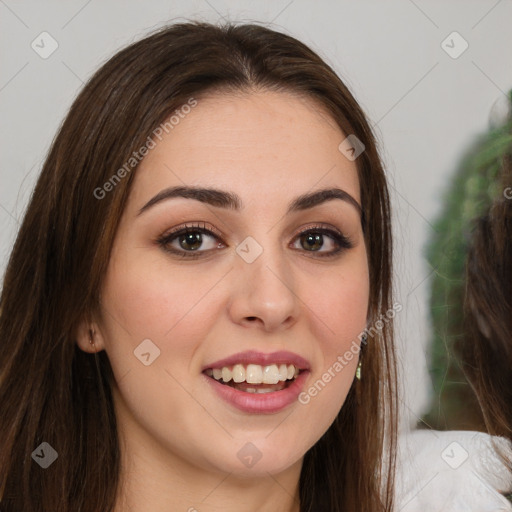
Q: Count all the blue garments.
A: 0